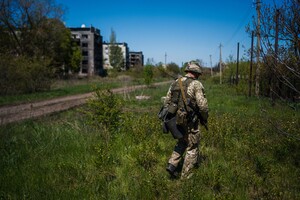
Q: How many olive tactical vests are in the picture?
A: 1